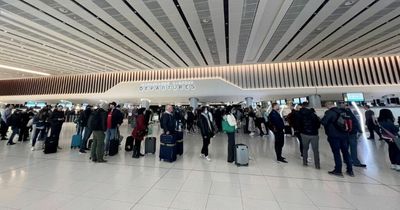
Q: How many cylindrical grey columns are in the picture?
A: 4